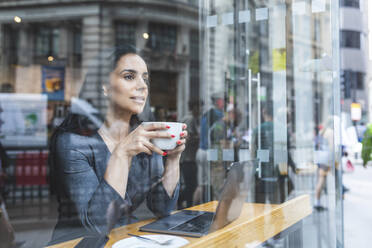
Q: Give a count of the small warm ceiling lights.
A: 3